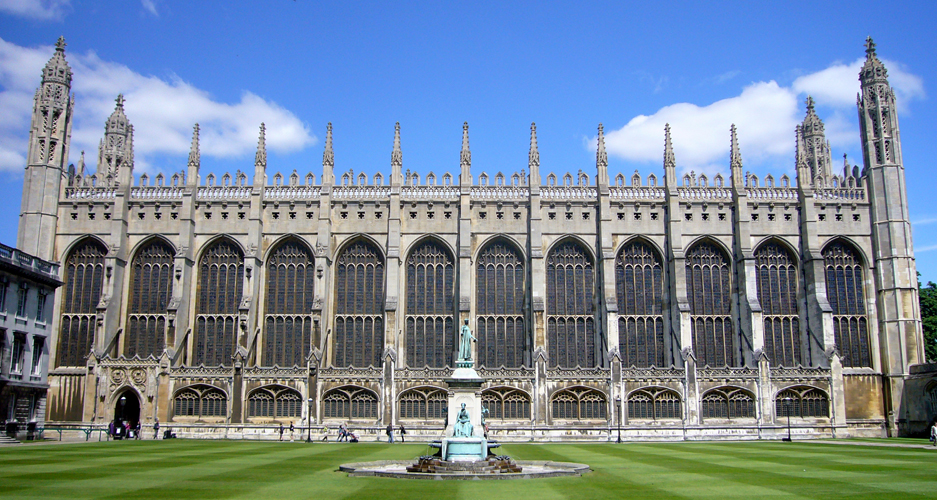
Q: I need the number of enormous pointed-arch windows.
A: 12